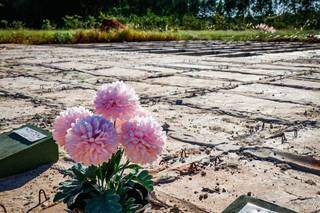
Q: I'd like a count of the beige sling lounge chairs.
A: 0